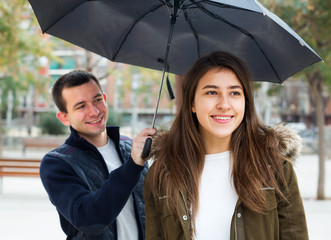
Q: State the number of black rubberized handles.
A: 1